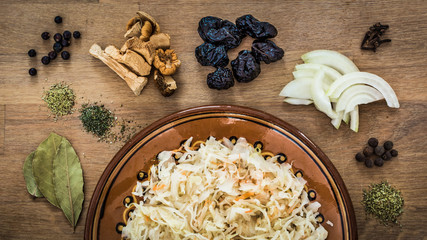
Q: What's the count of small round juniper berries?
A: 12